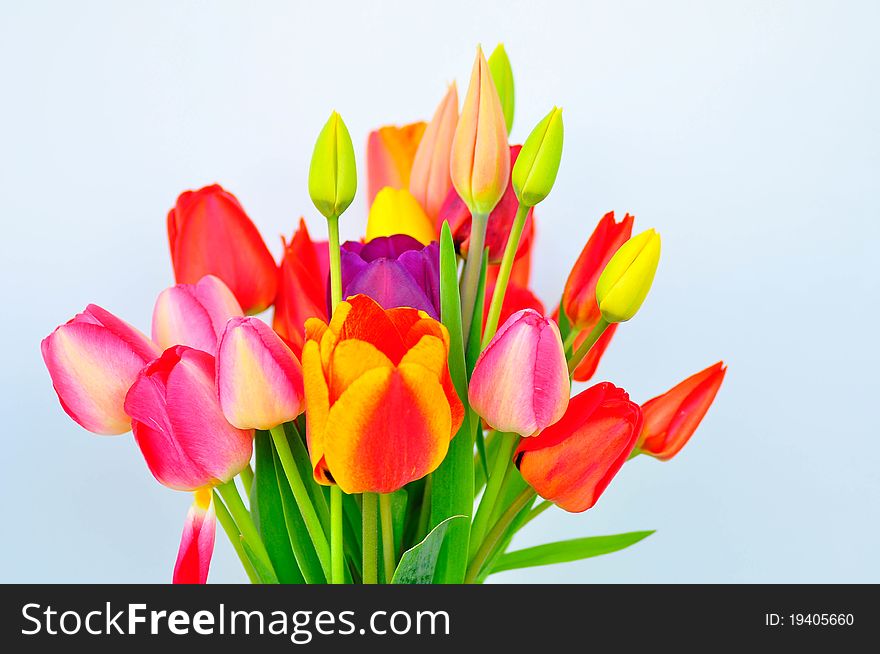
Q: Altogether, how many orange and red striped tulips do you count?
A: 1